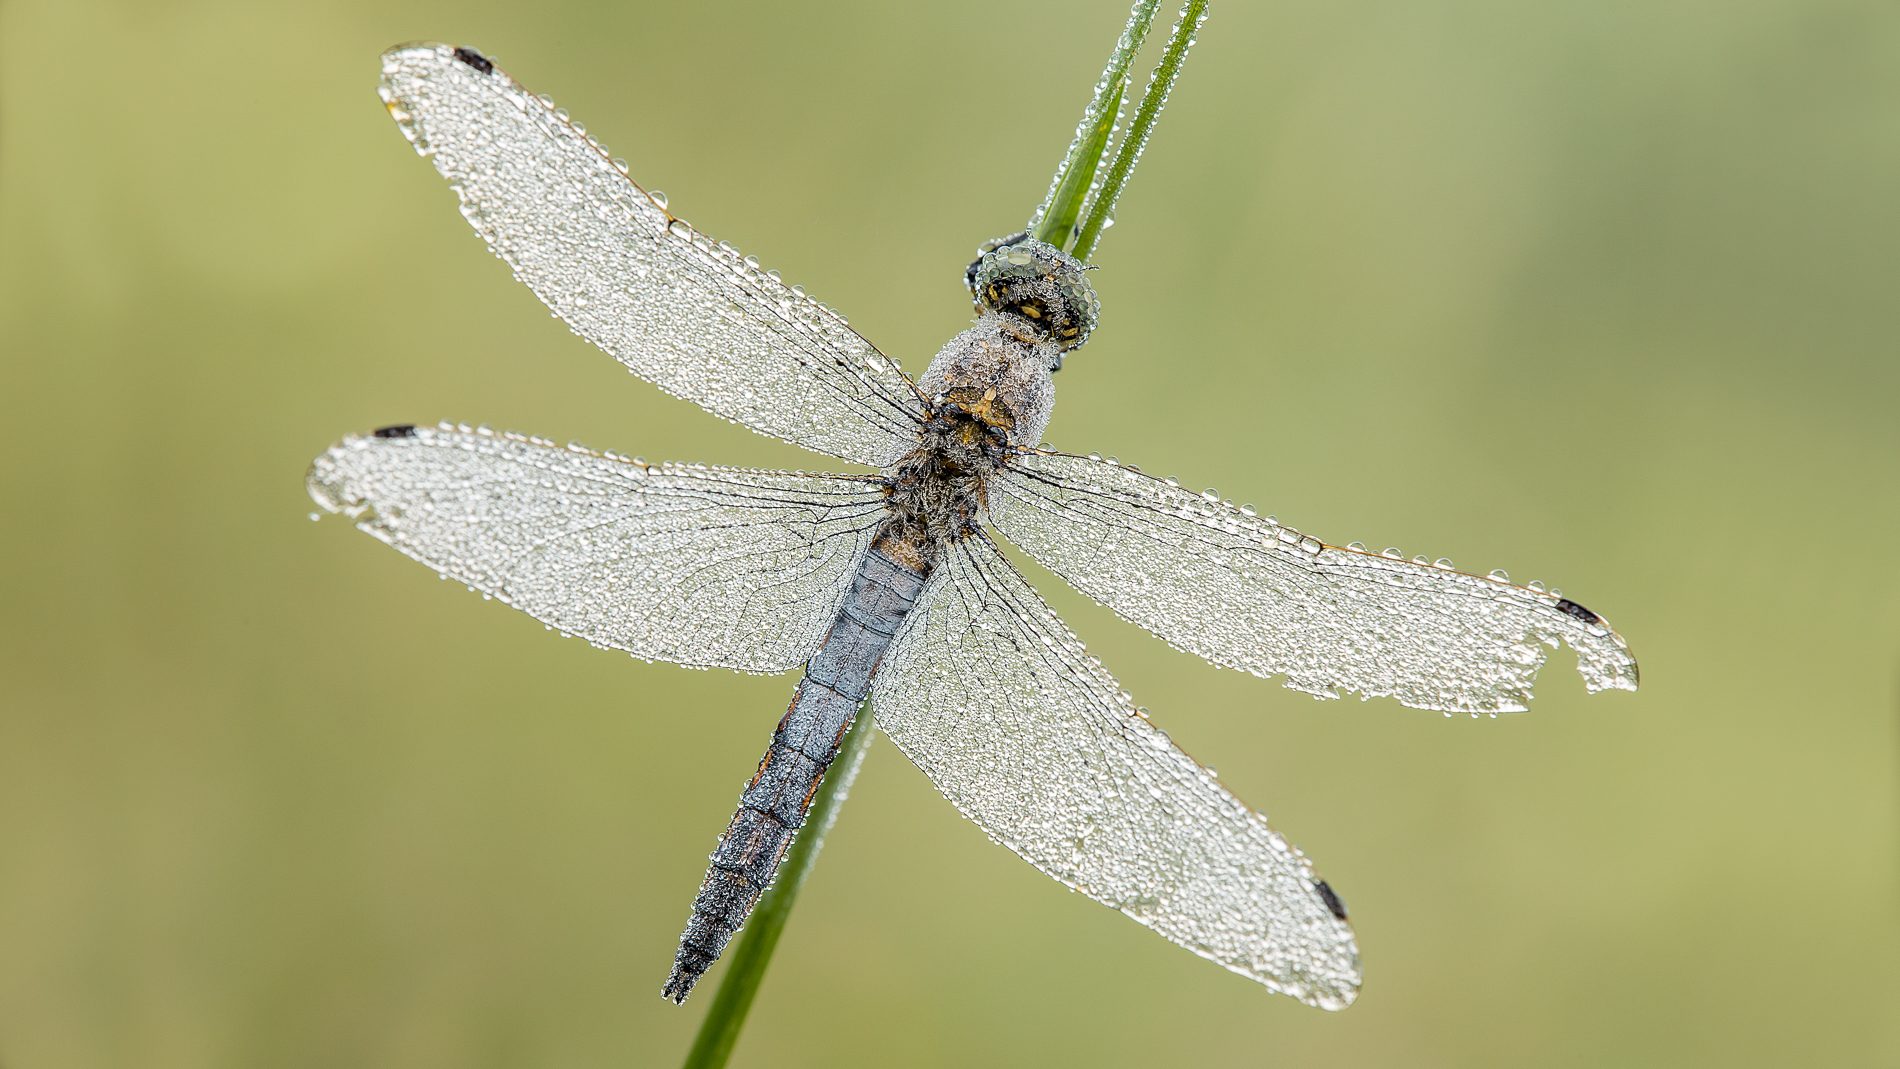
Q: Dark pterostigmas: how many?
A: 4